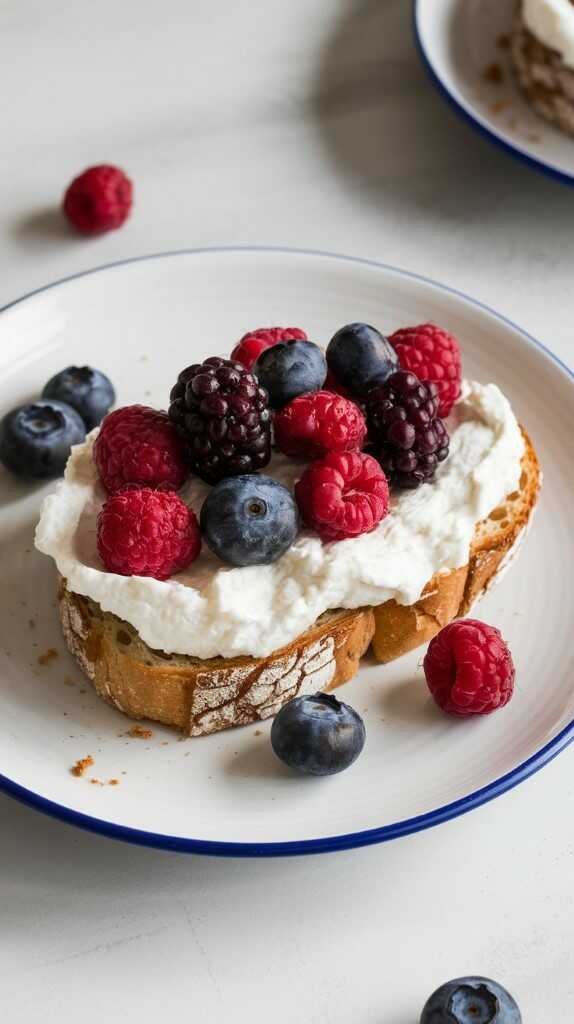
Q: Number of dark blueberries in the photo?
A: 7